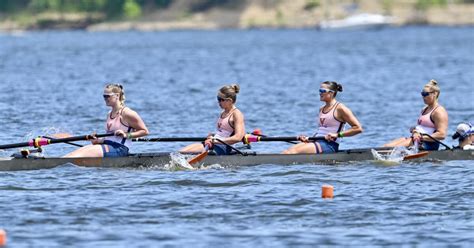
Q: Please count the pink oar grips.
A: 2